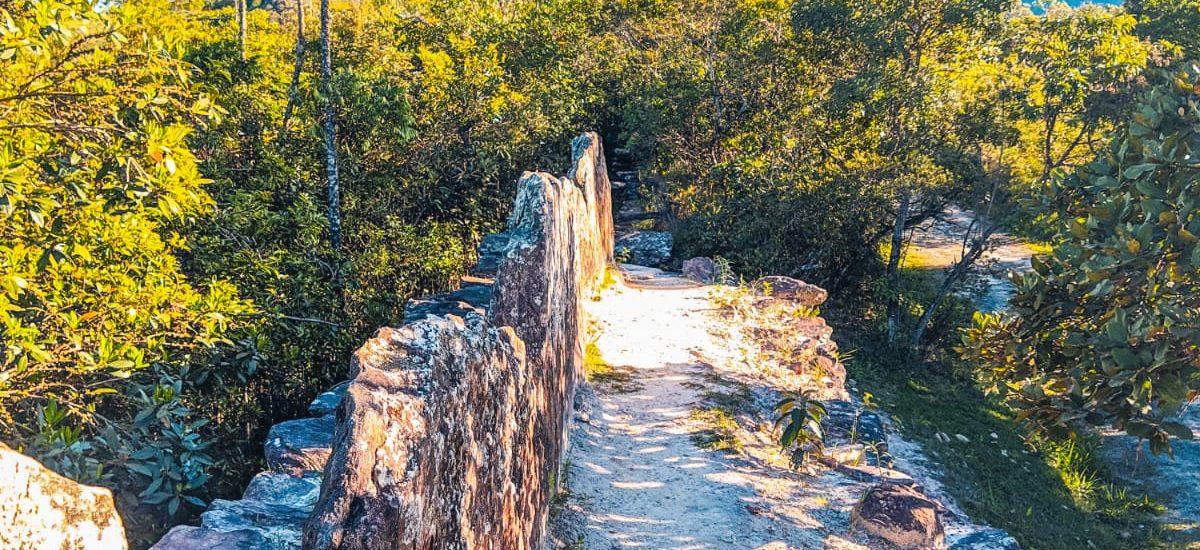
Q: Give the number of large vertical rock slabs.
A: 3